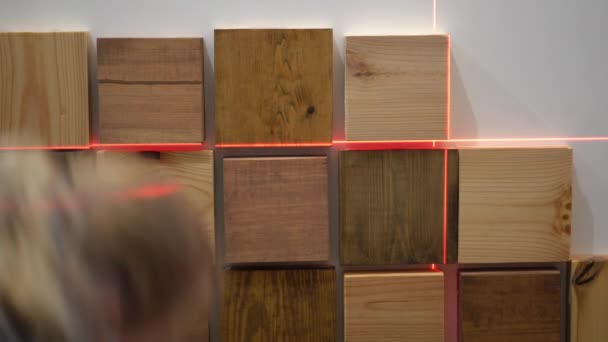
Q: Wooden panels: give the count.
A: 12